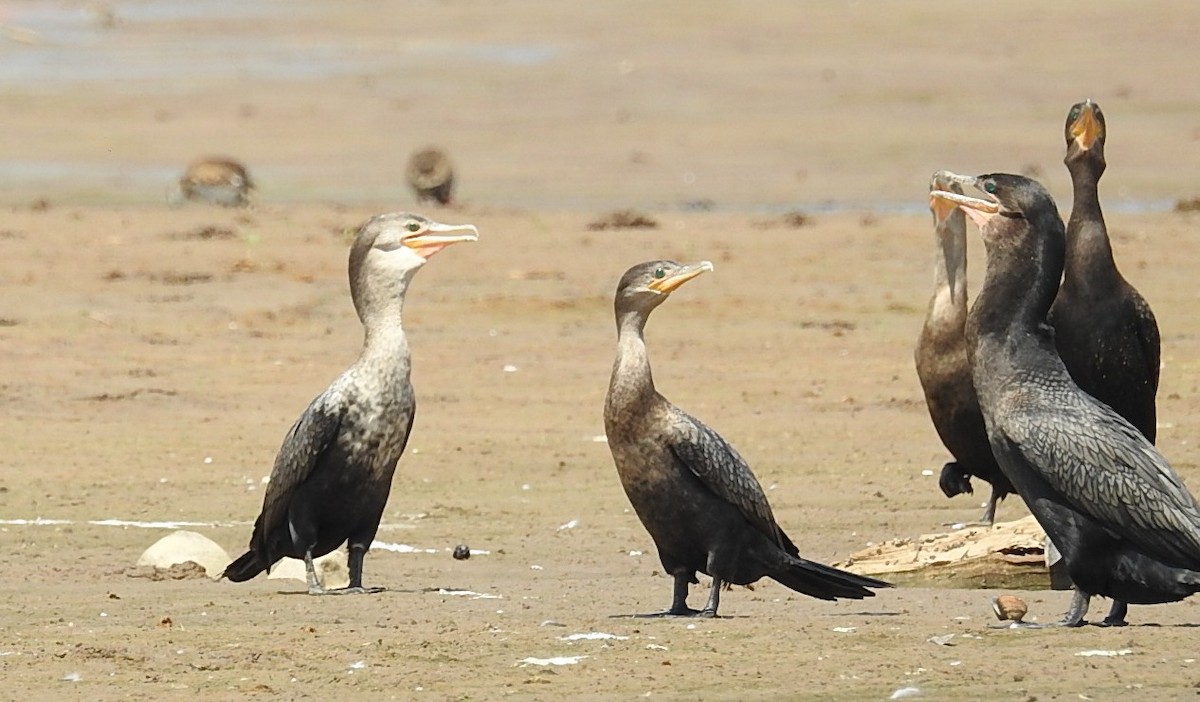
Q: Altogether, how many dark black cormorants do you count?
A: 2